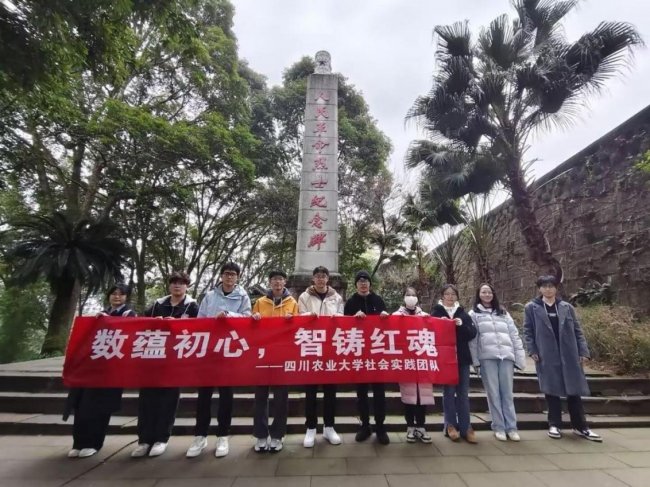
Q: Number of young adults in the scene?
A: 10